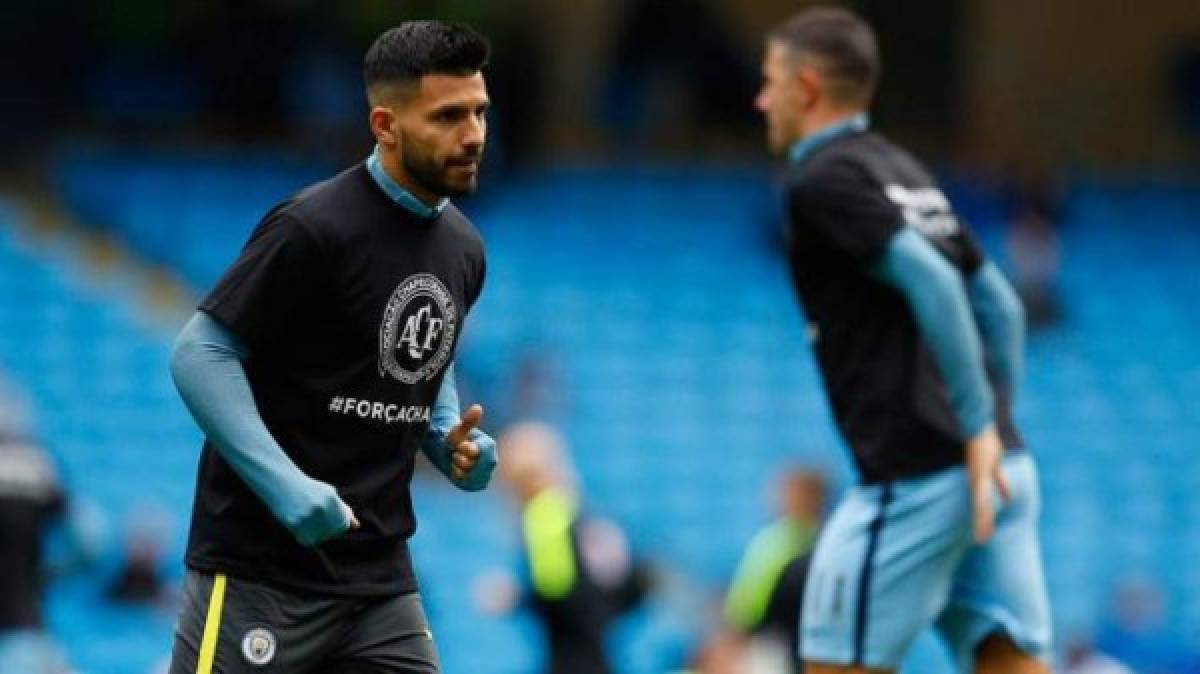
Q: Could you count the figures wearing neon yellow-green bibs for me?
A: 2